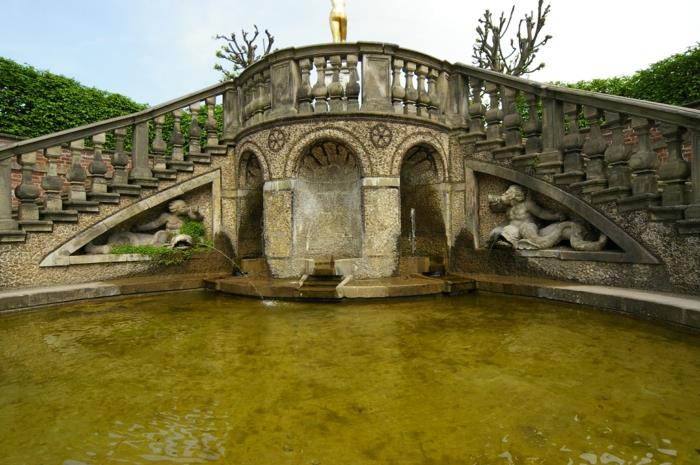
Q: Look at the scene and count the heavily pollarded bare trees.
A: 2